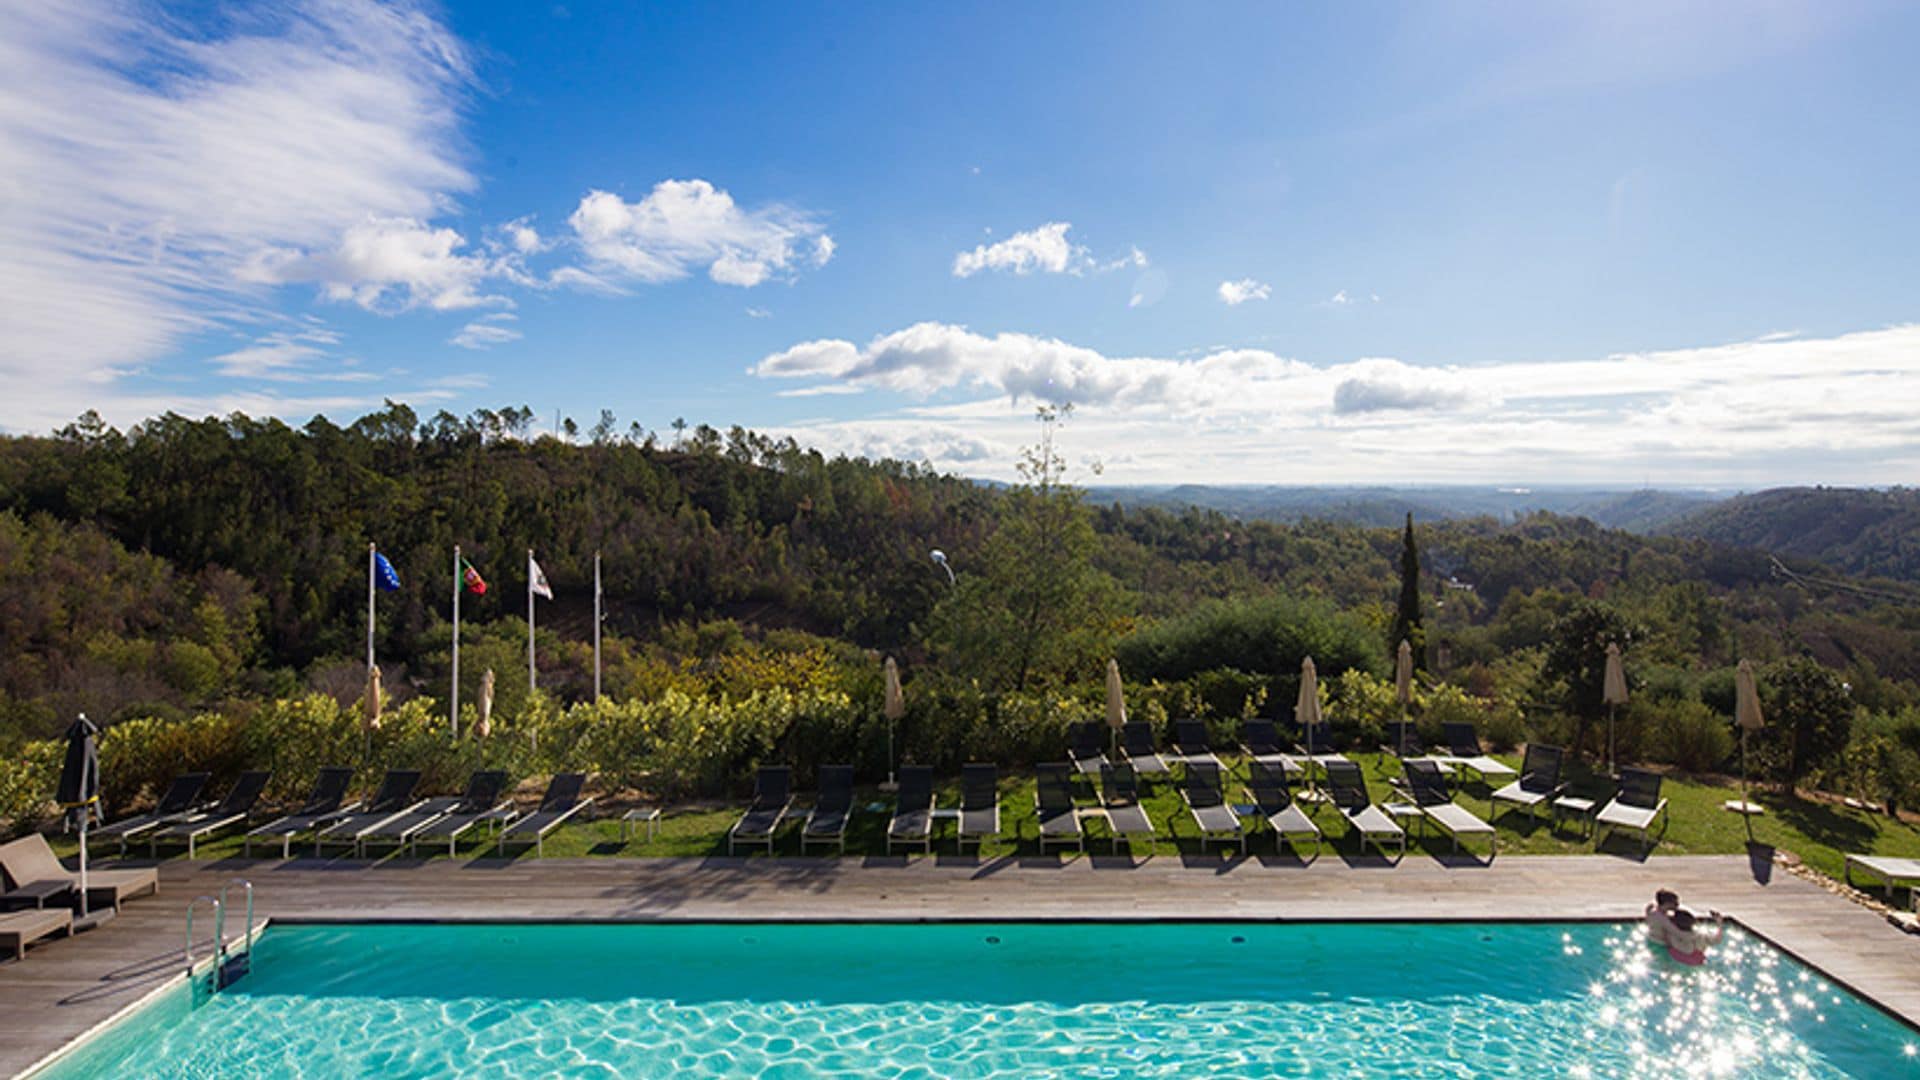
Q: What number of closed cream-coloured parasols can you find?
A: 8